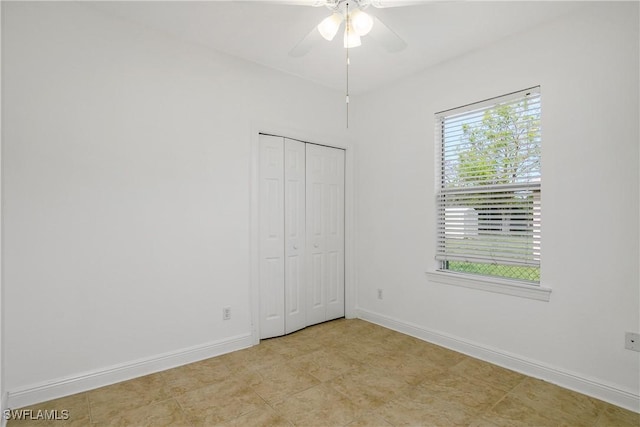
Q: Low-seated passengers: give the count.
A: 0